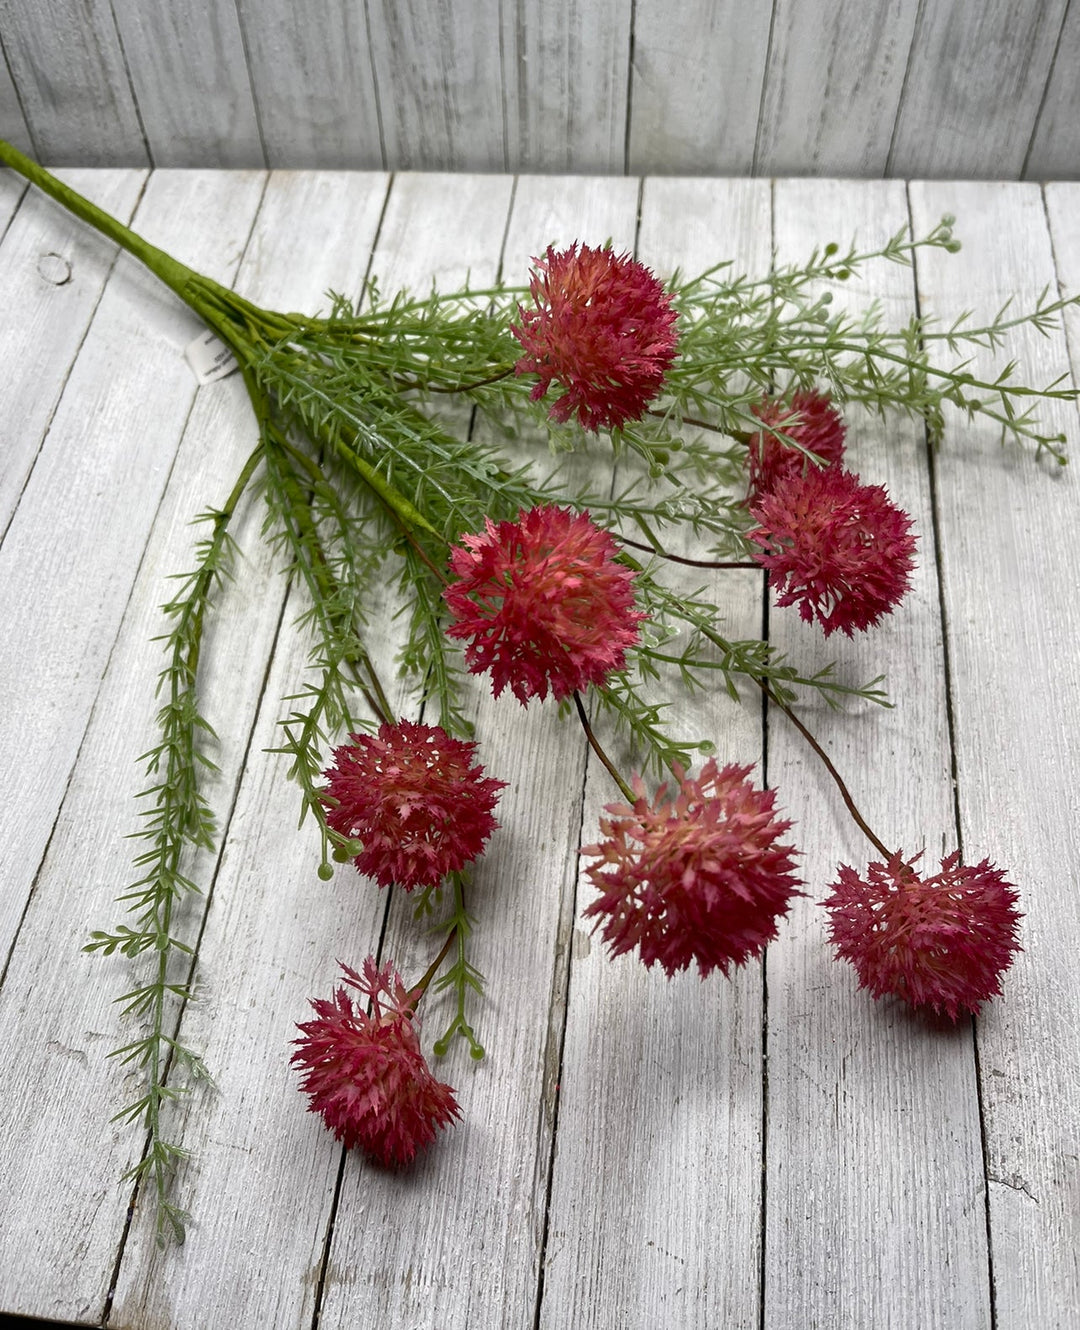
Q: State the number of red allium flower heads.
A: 8